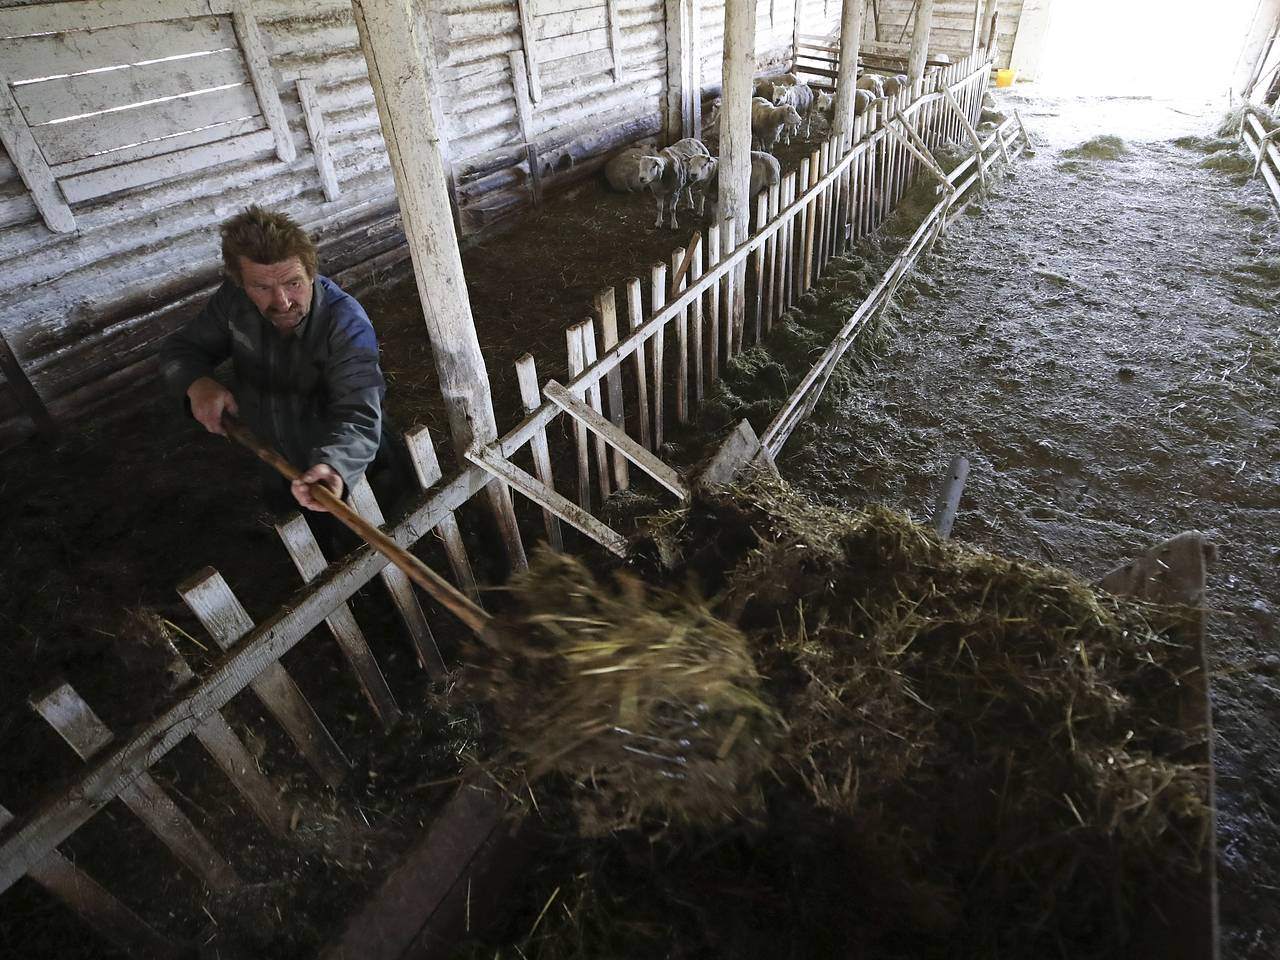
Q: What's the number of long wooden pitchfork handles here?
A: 1